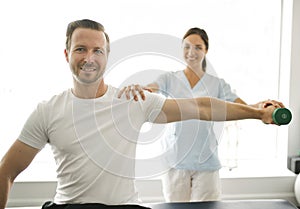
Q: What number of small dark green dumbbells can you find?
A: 1